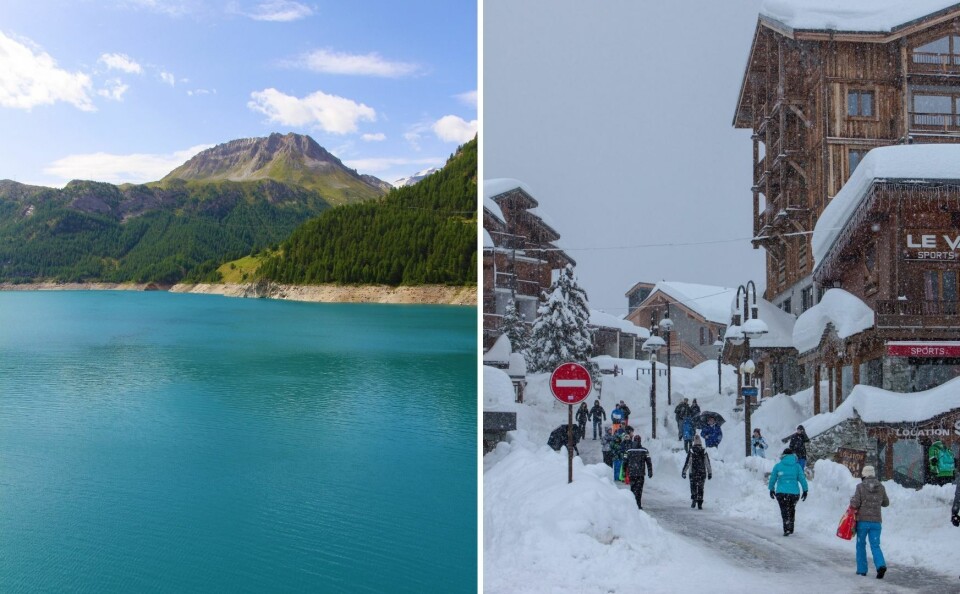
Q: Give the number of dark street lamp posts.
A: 4